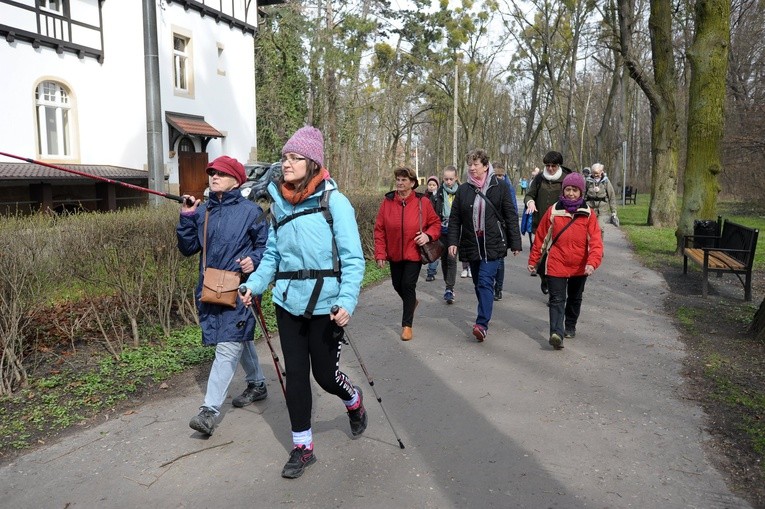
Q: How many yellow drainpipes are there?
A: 0